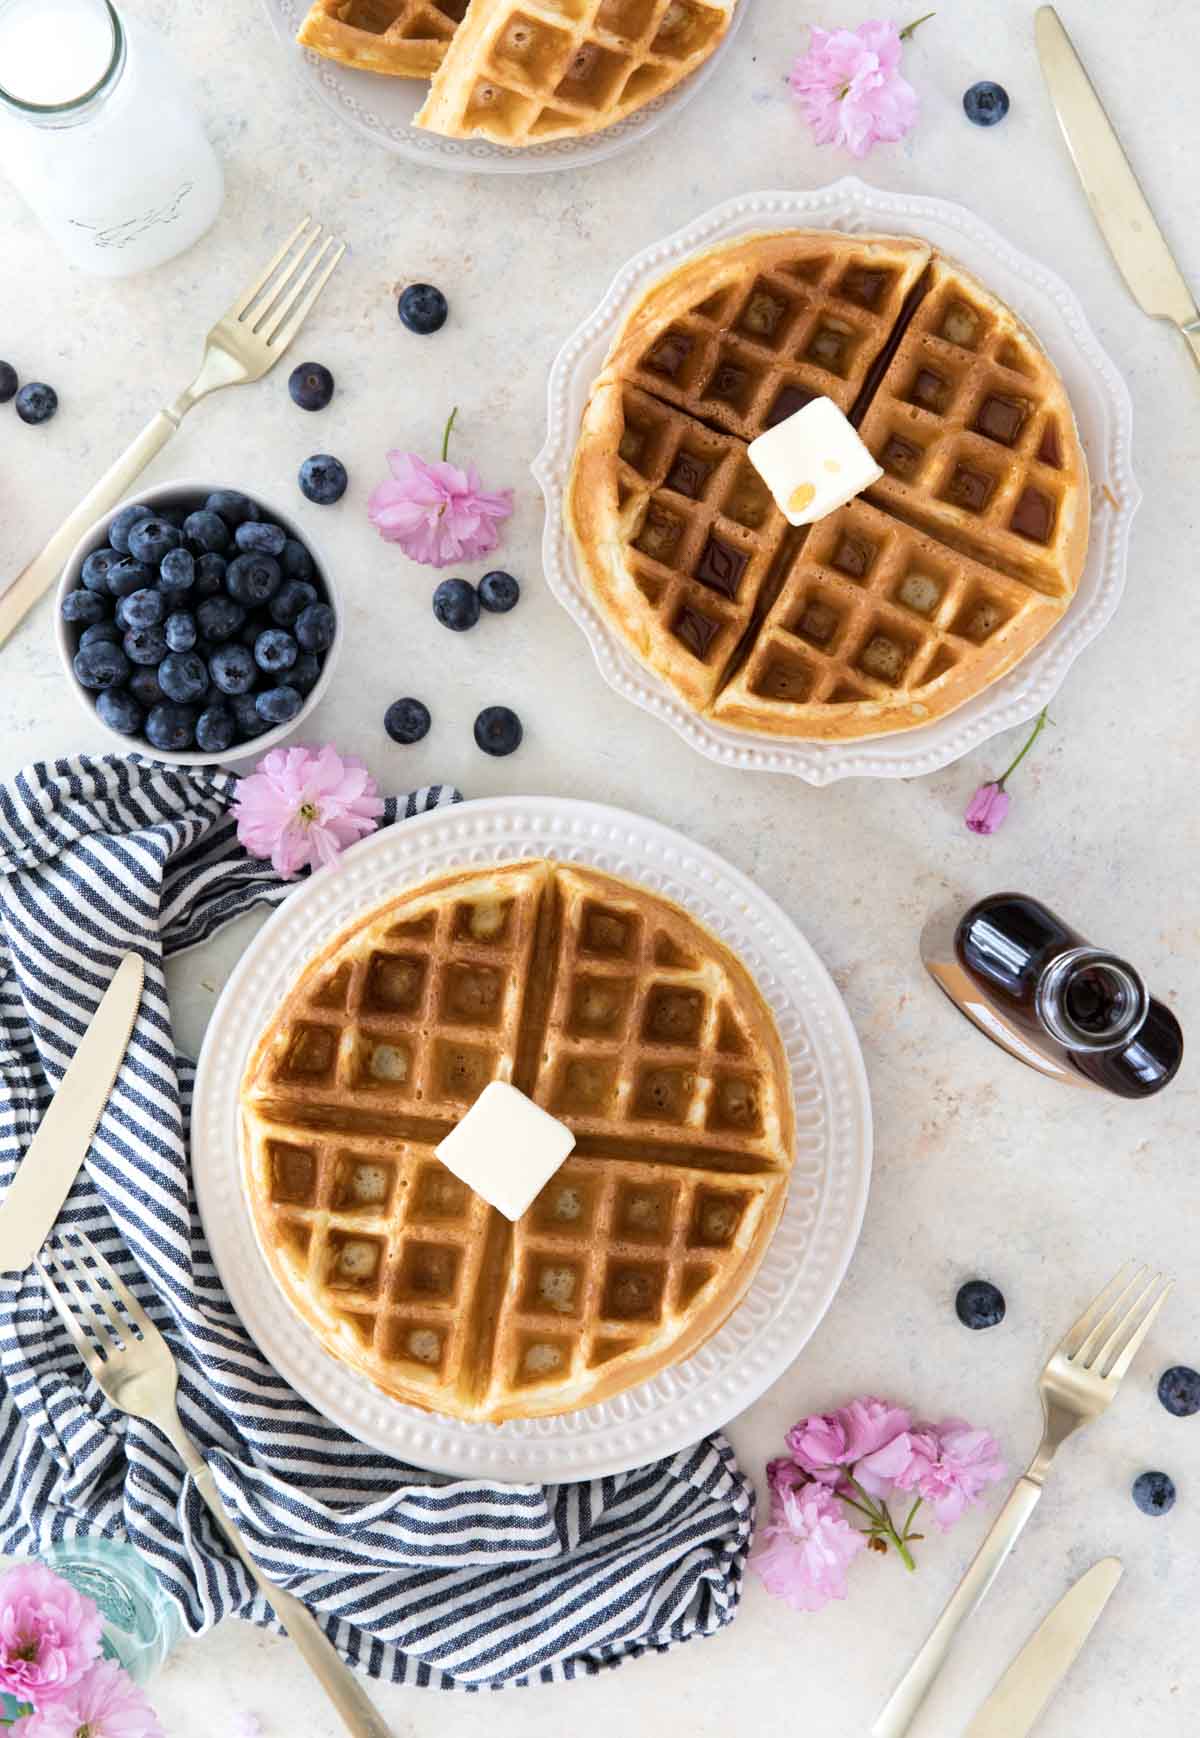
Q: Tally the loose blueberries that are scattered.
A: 13